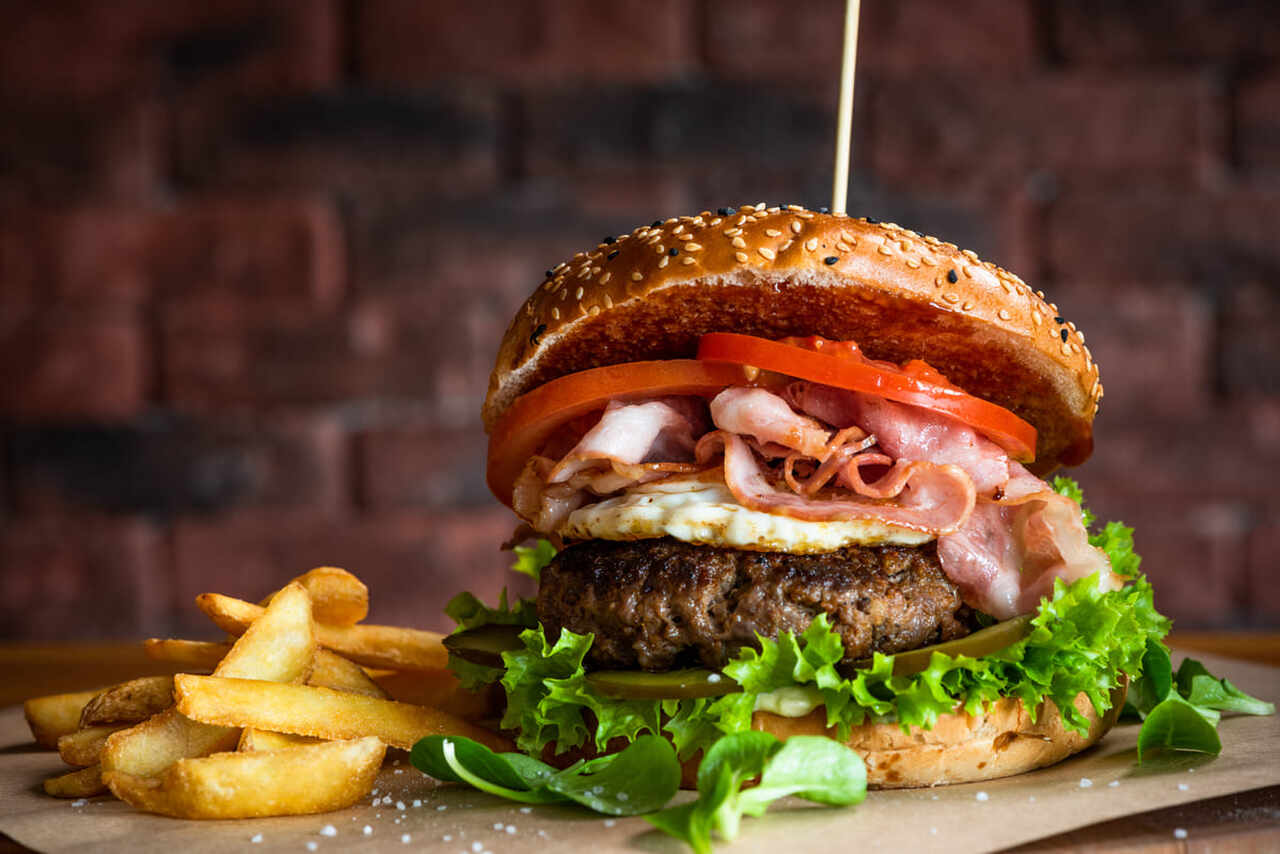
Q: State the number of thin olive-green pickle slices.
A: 3